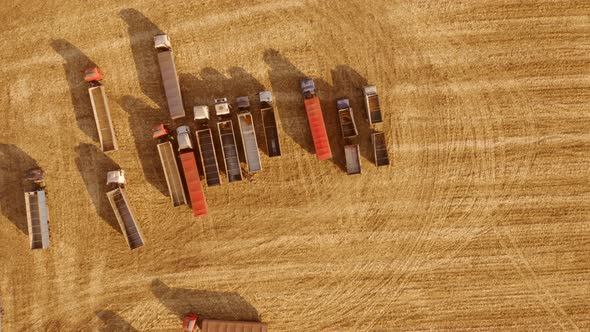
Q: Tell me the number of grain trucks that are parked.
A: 14